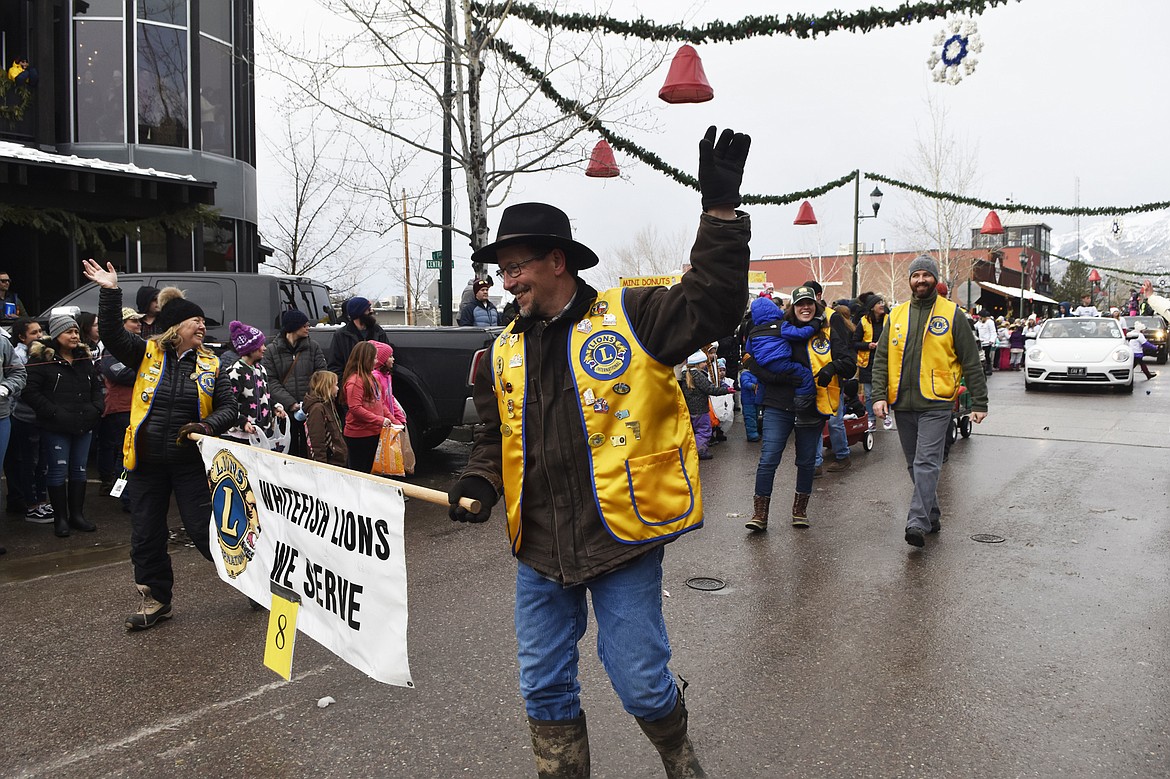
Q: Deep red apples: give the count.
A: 0